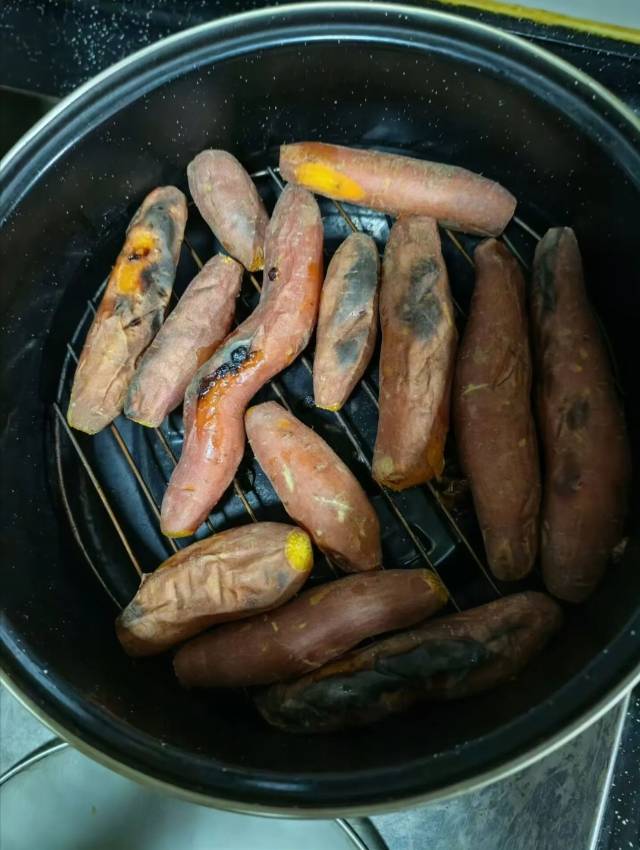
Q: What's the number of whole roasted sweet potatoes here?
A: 13